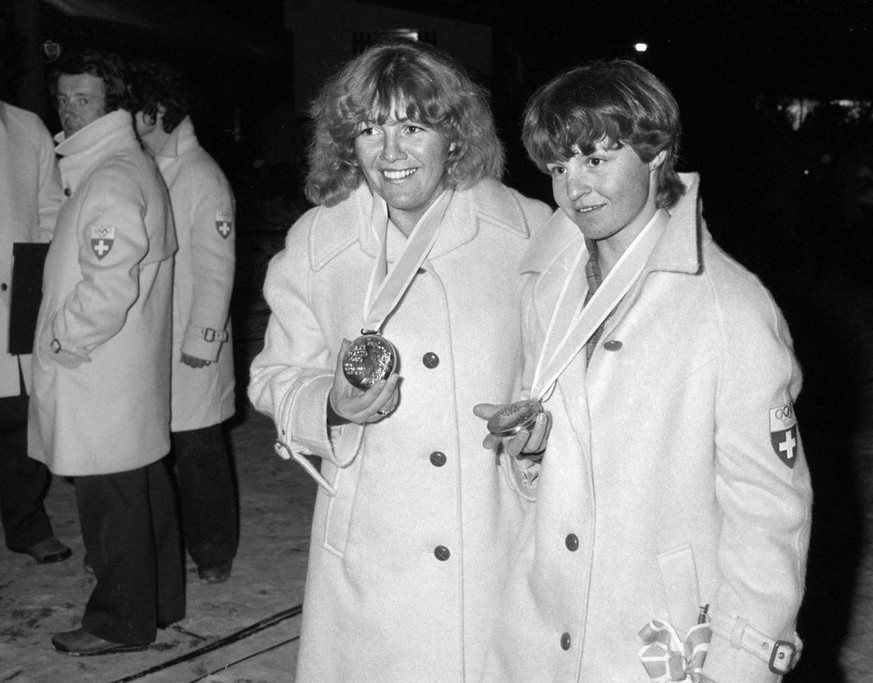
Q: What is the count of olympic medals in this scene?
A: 2